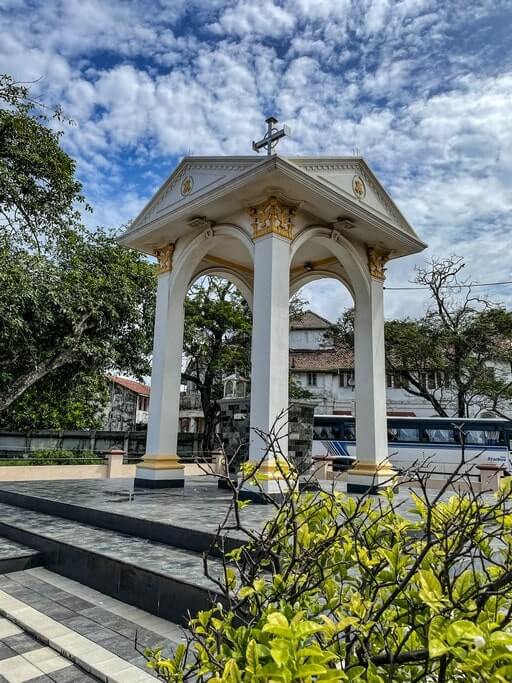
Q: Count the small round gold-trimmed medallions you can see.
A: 2